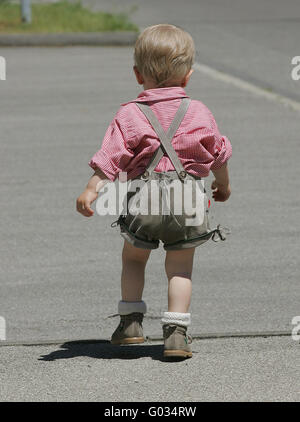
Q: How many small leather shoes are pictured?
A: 2